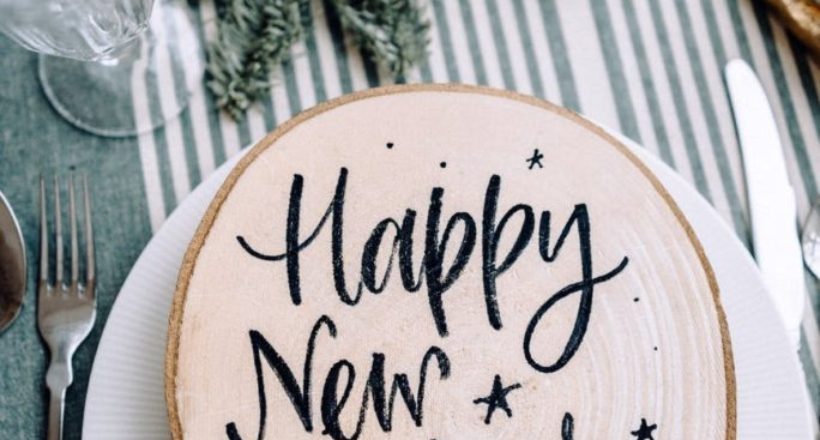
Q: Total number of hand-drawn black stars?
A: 3